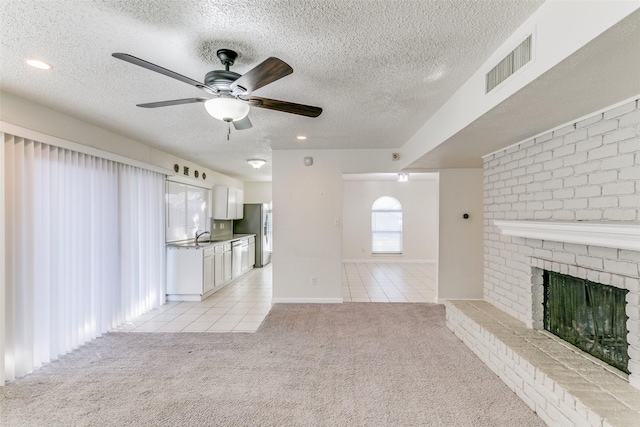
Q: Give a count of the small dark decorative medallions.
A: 4